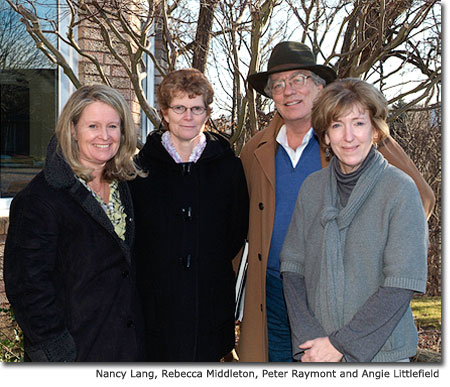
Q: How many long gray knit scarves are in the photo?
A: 1